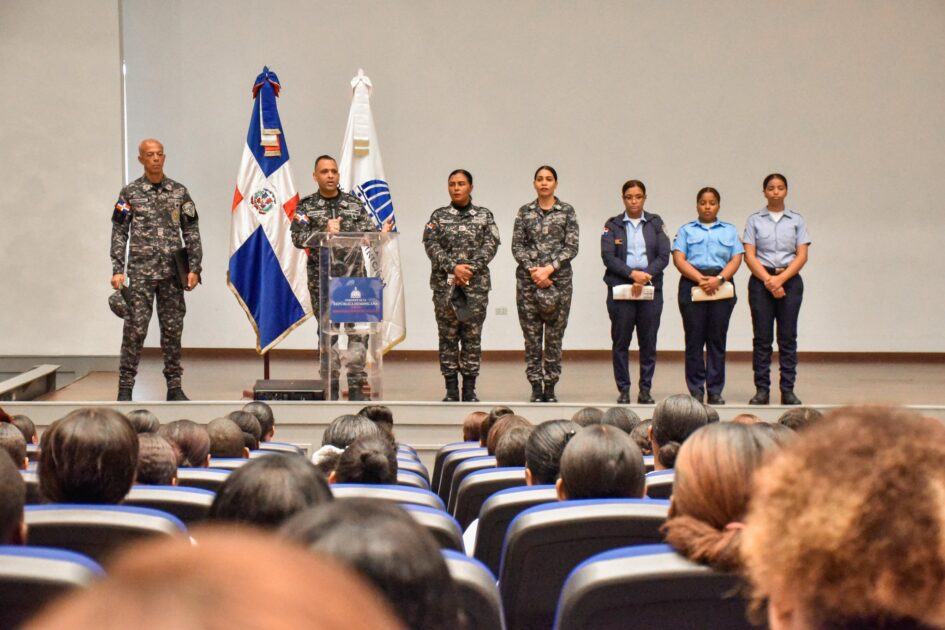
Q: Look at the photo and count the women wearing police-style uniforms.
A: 3